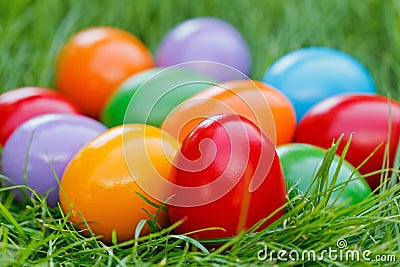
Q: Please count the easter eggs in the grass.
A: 11